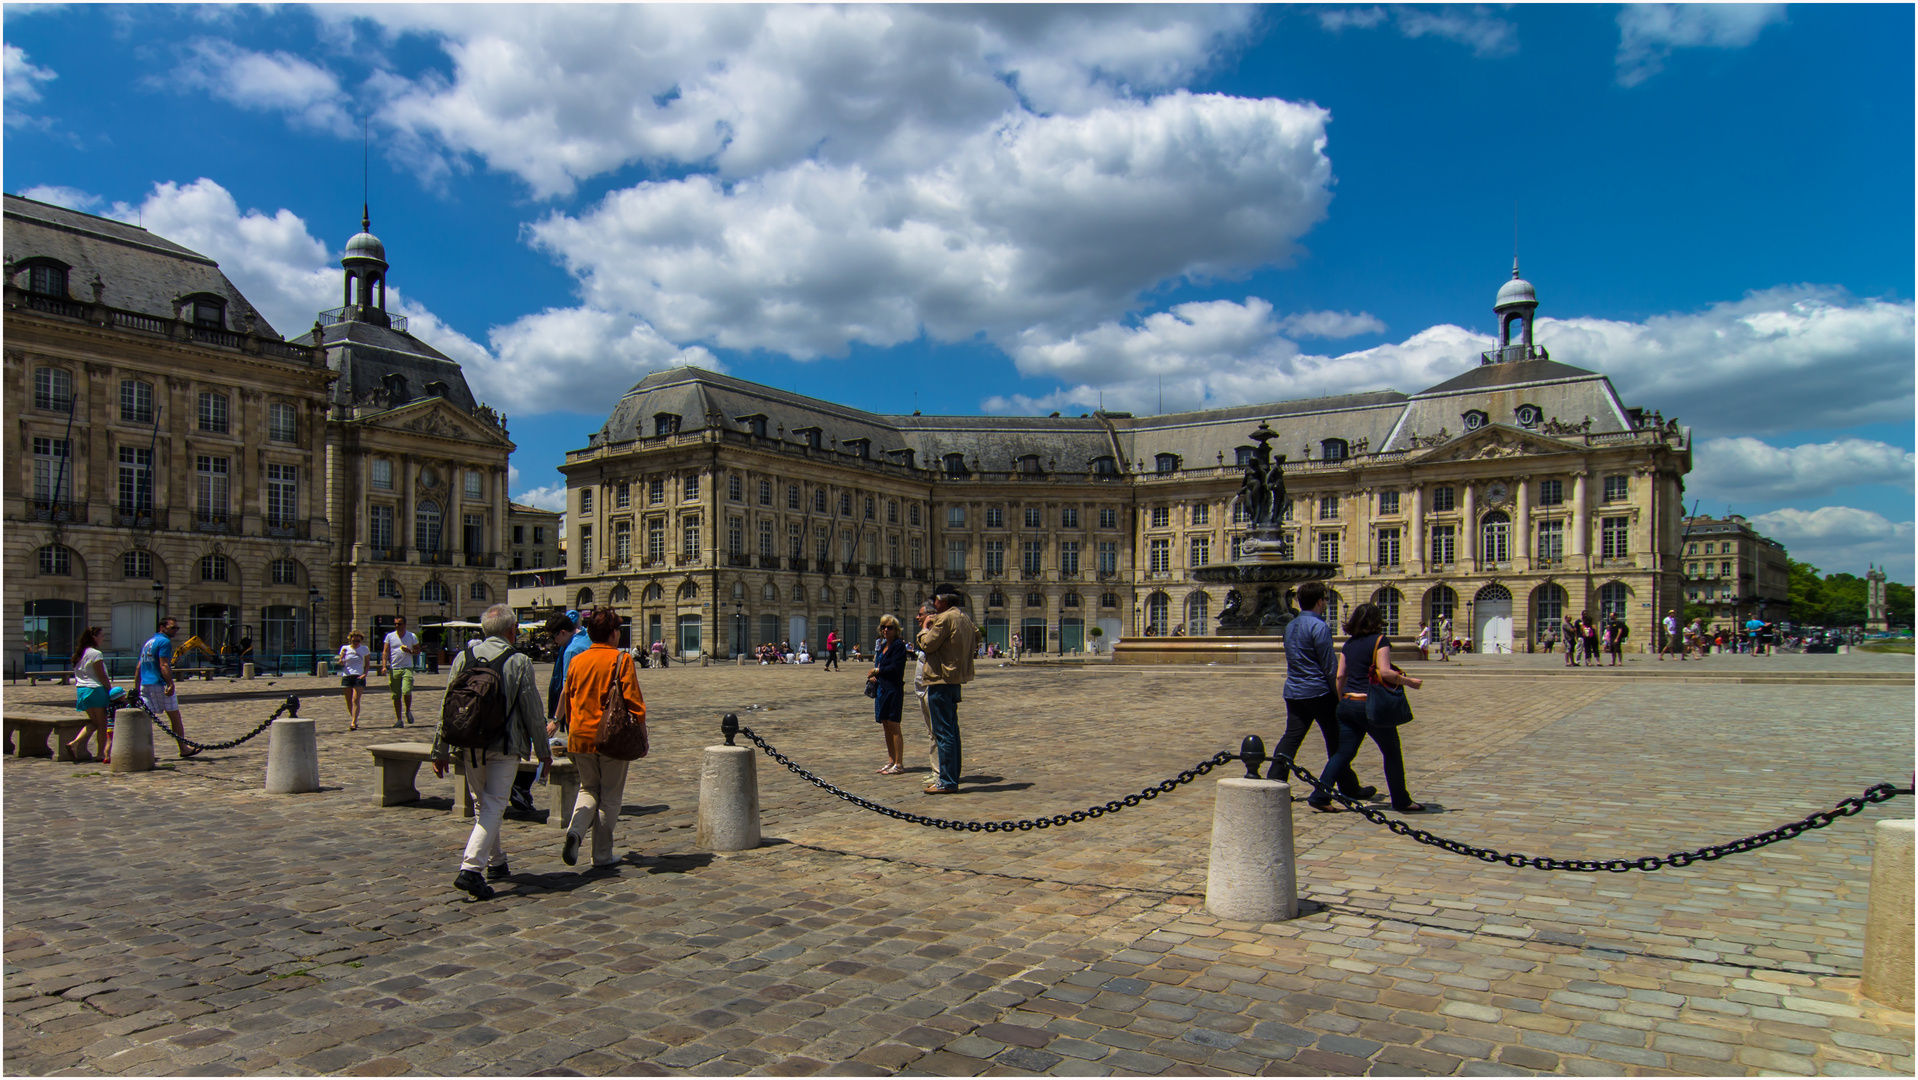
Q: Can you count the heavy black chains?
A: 3